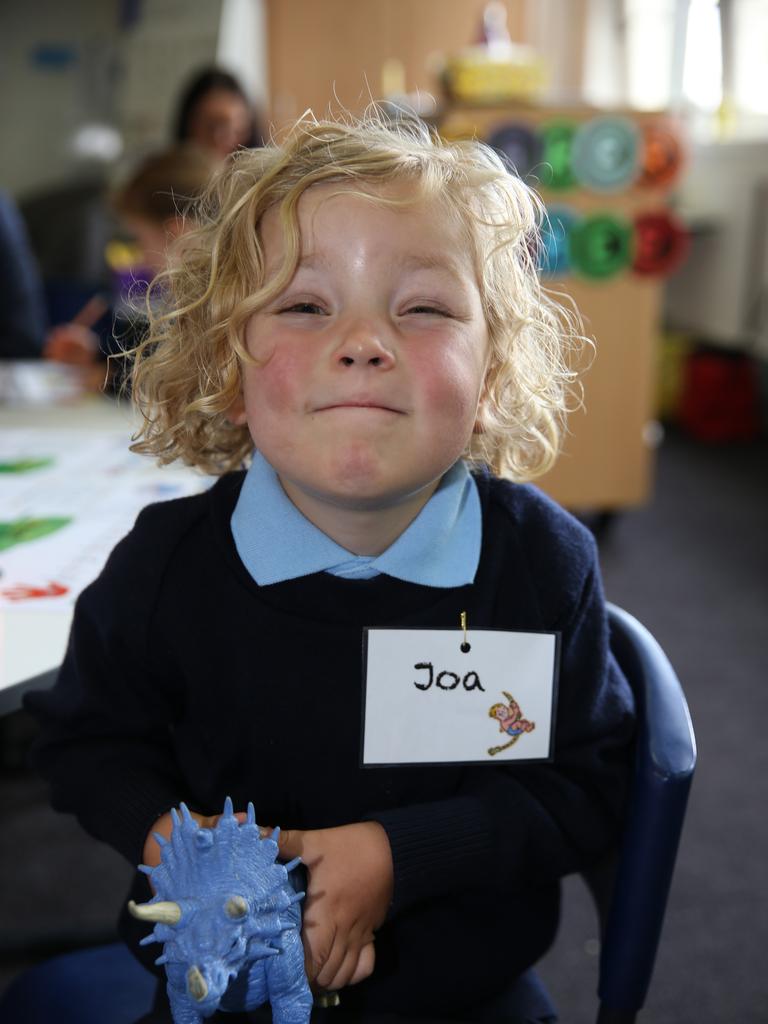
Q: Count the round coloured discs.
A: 7